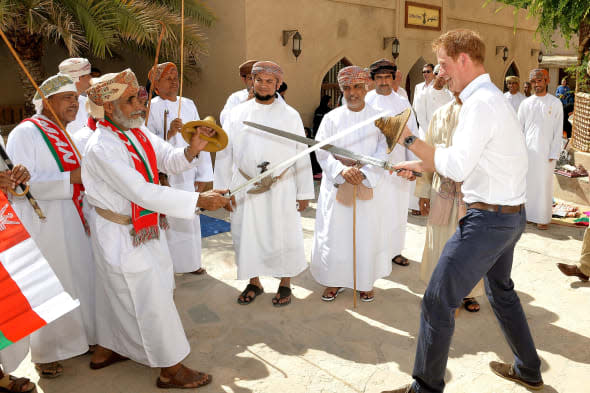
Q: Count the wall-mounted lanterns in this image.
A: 4